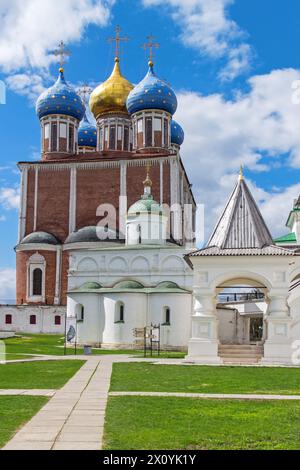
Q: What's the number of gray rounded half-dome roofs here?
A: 2